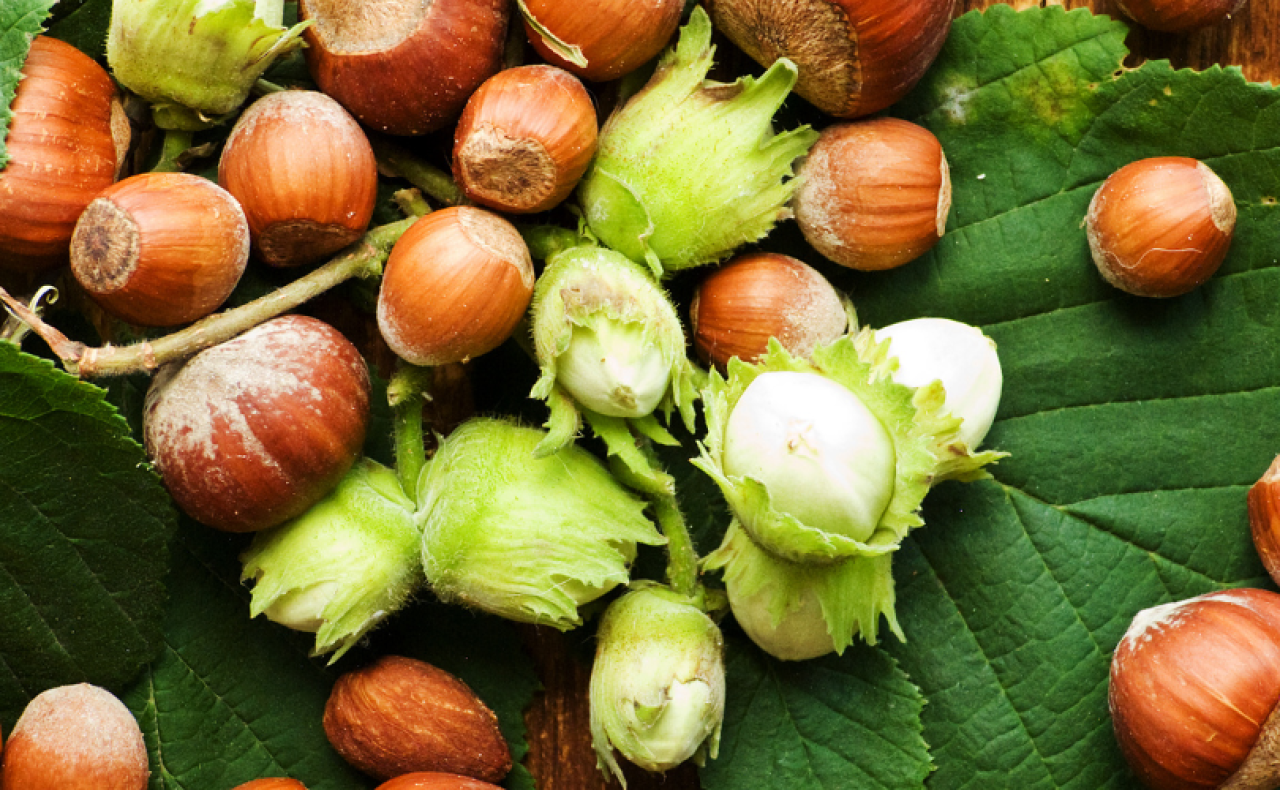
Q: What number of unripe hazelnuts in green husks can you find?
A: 9